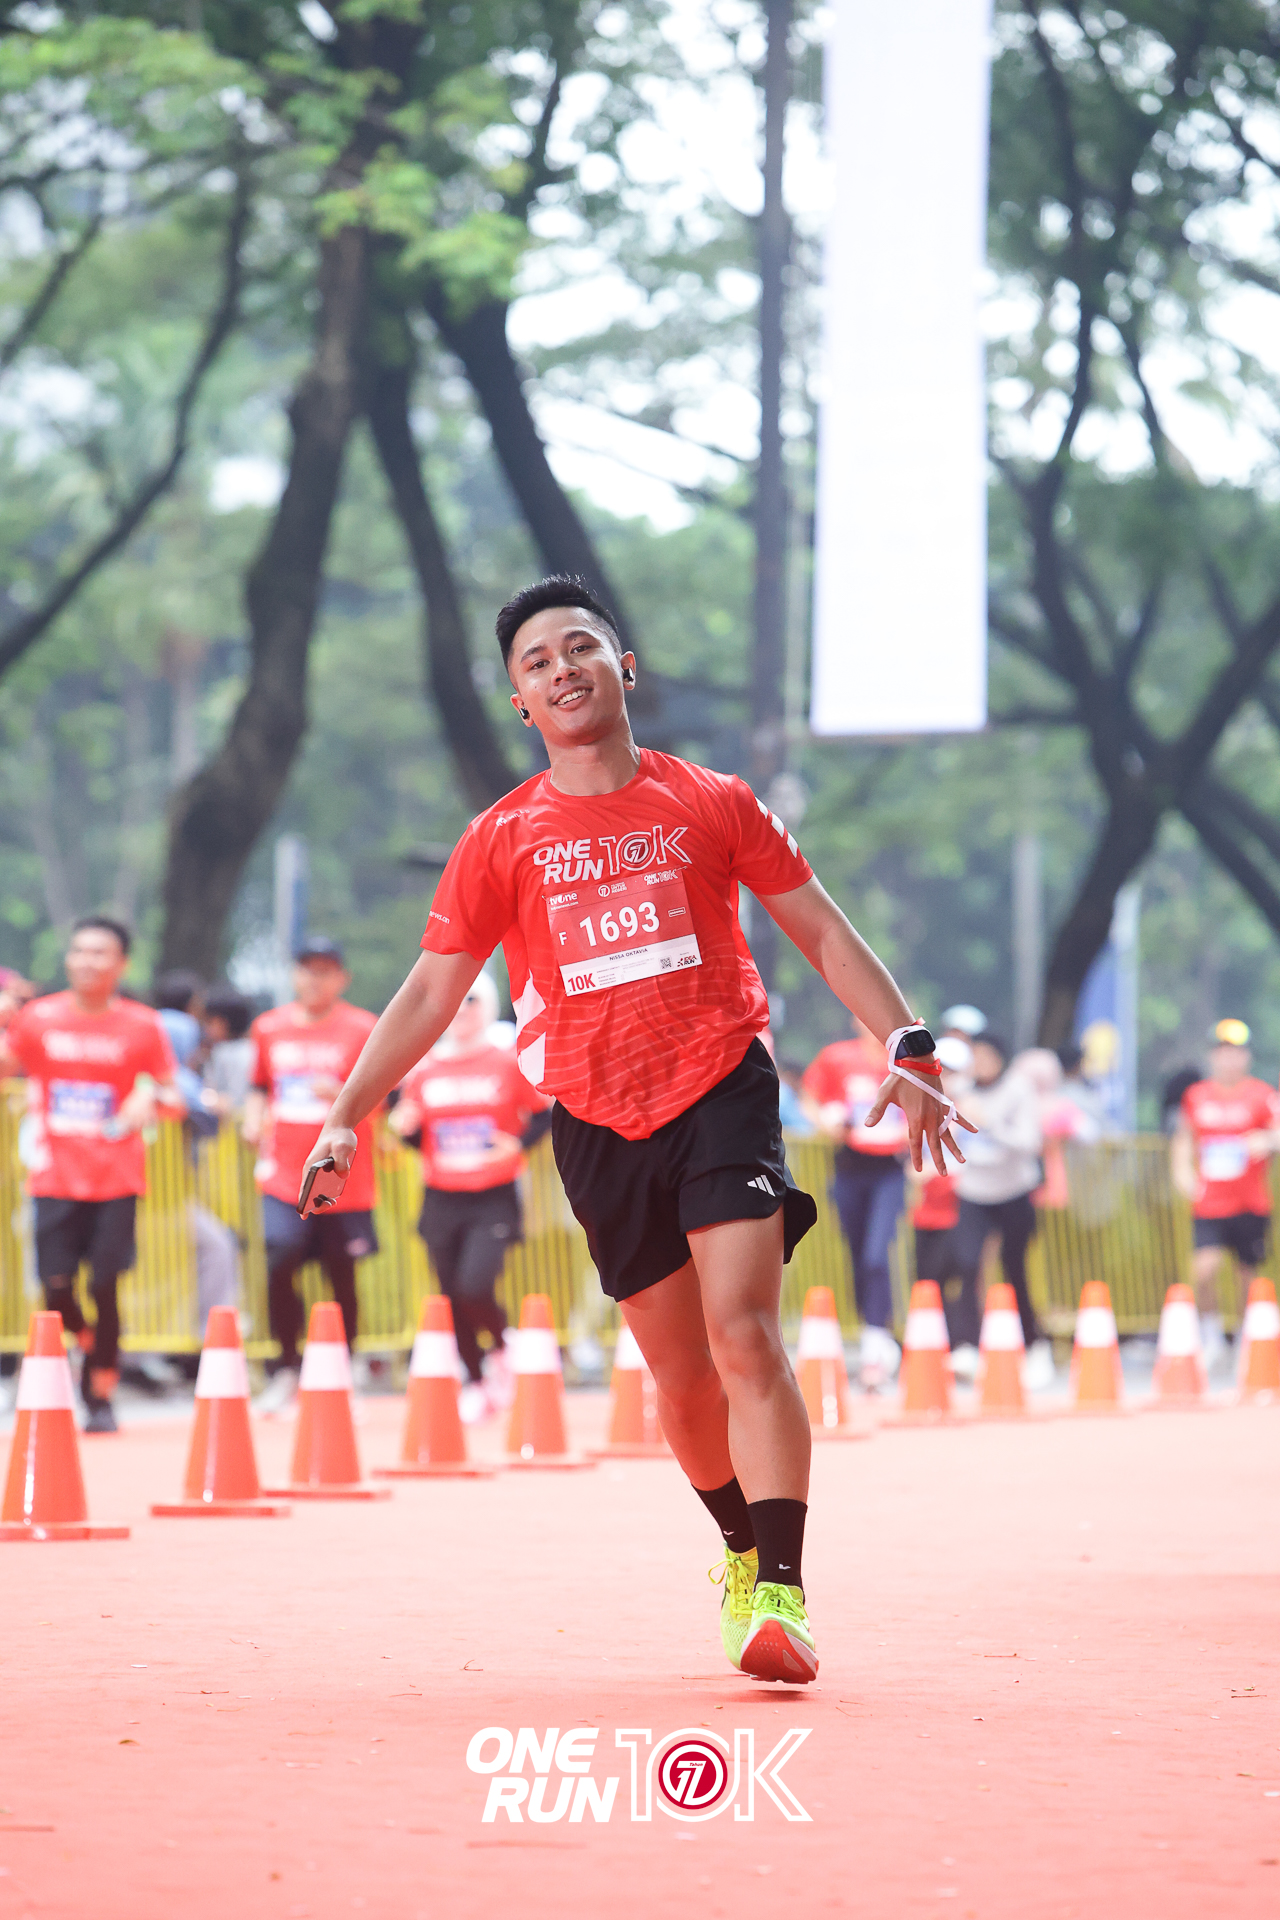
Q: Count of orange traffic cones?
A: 12